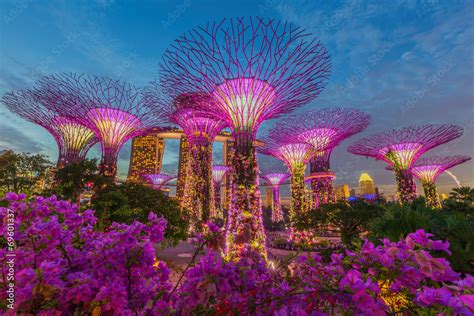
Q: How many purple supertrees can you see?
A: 11